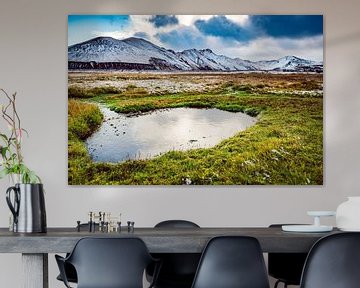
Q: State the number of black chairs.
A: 6